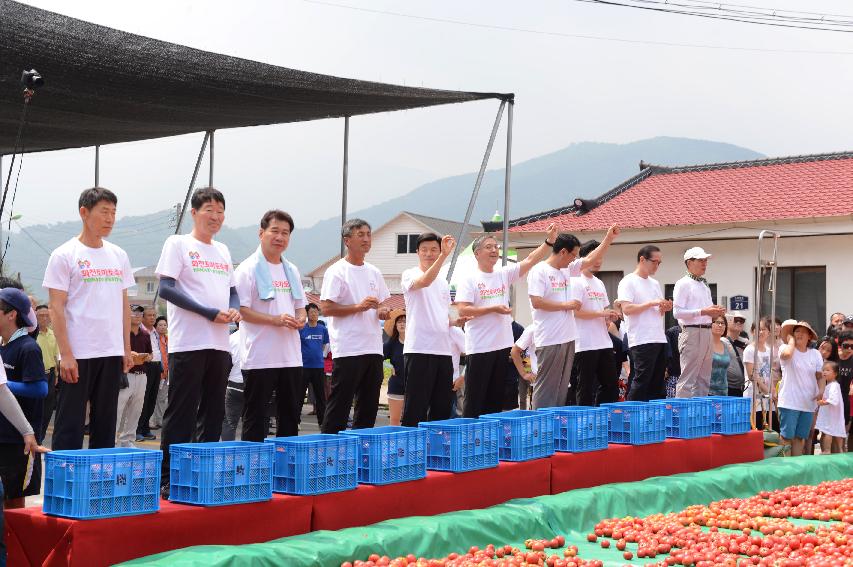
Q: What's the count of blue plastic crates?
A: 10